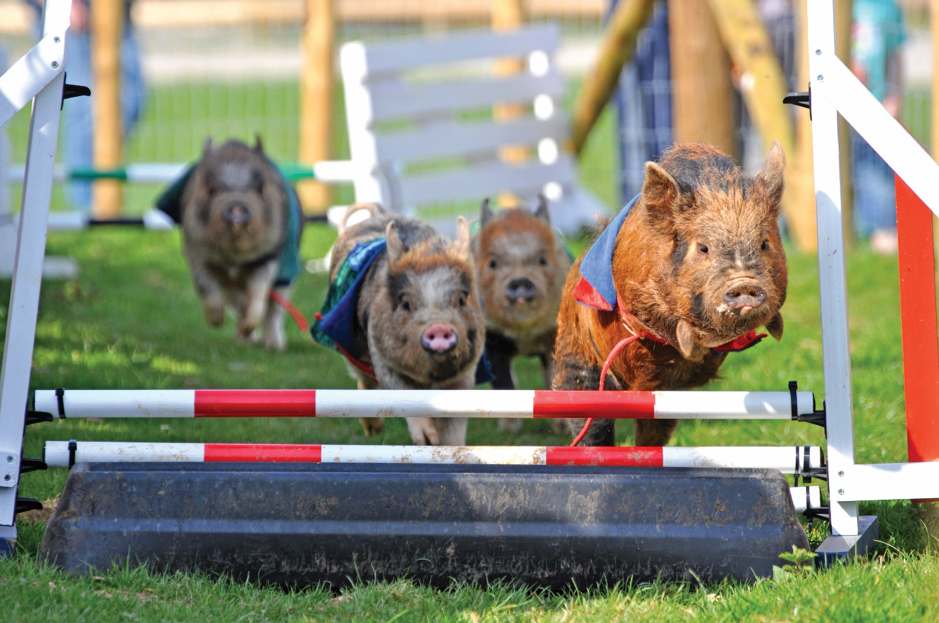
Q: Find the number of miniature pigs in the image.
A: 4